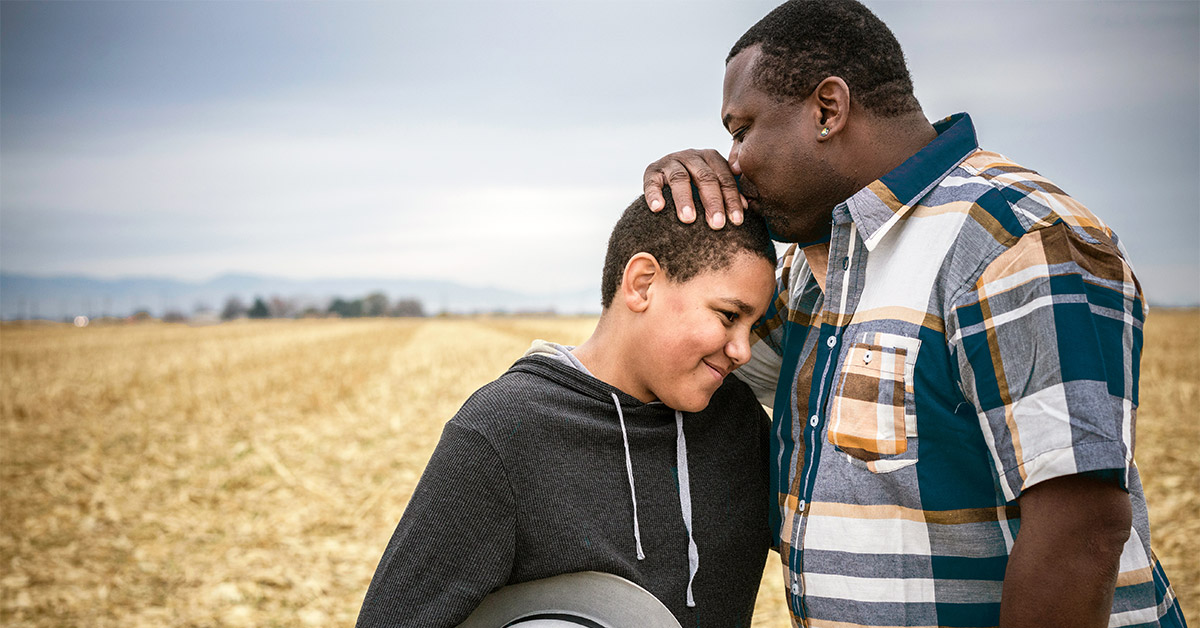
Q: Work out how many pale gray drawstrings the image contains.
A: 2